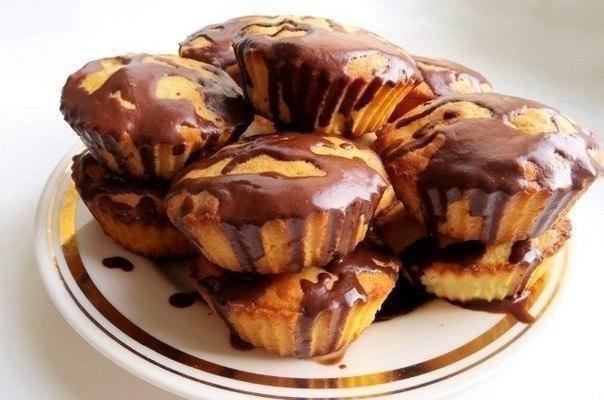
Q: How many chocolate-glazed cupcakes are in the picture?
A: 9